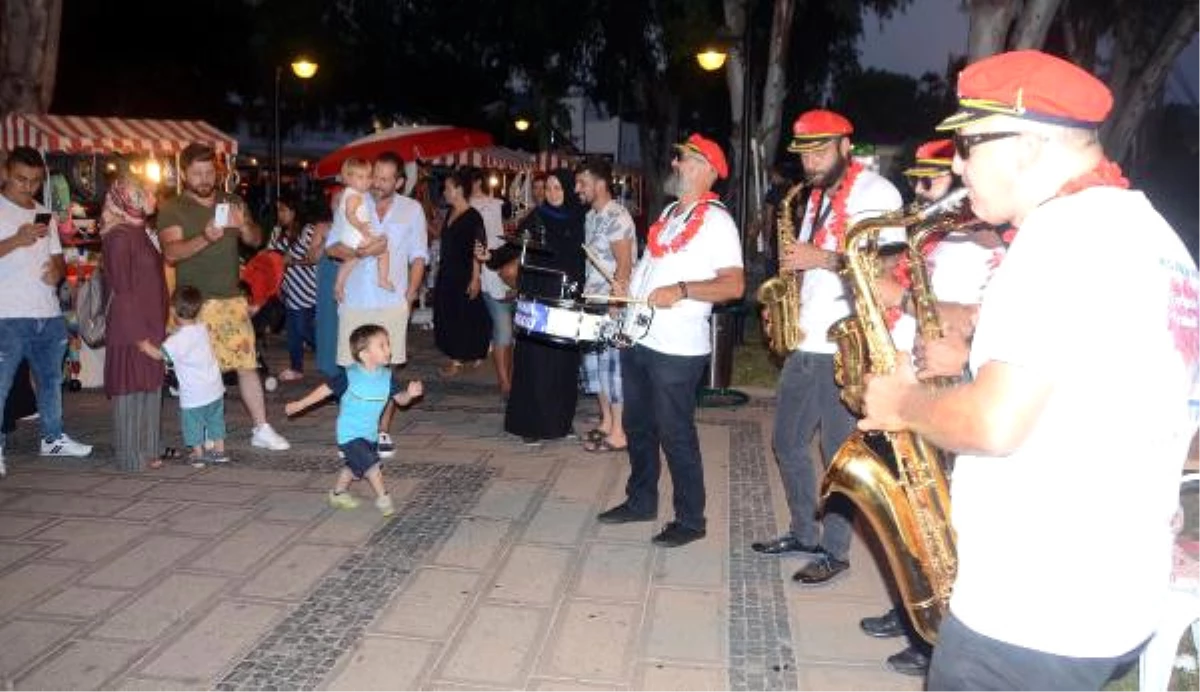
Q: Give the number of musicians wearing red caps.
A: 4